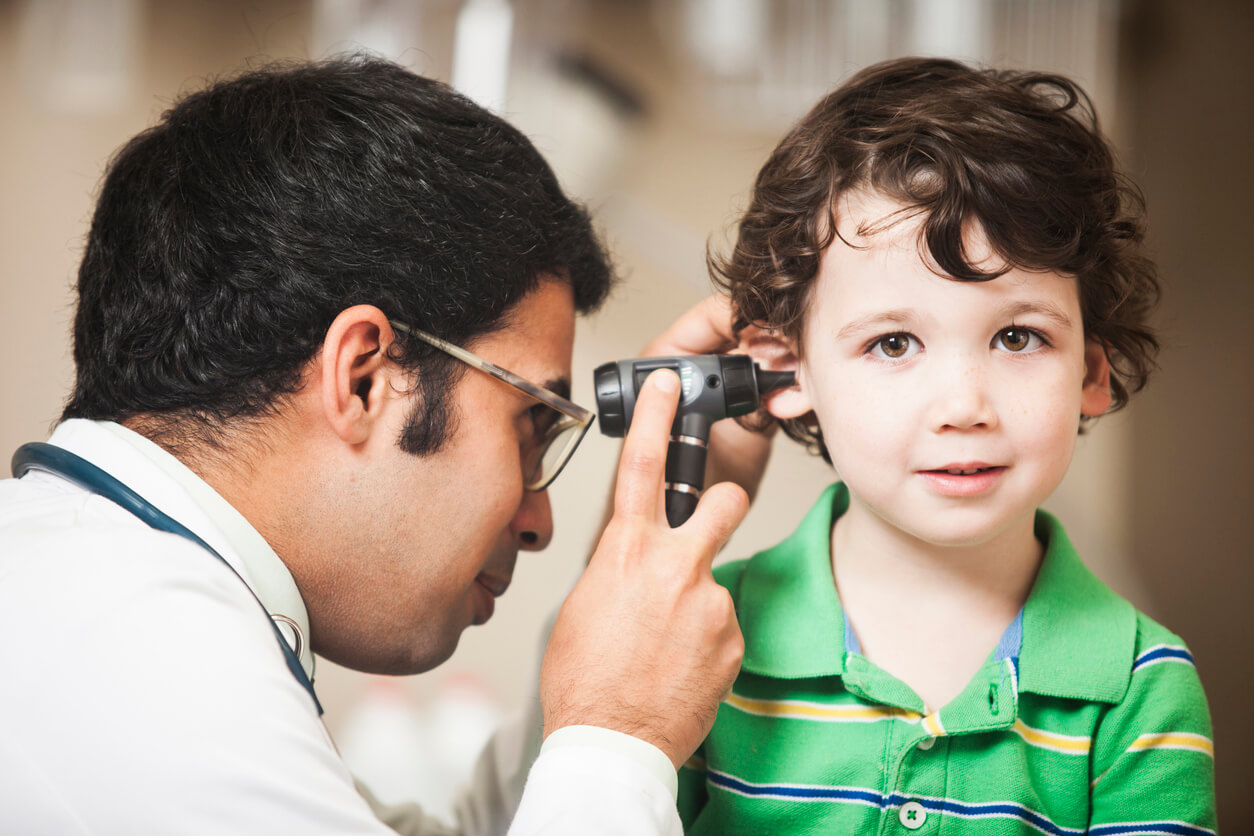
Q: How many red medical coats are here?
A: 0